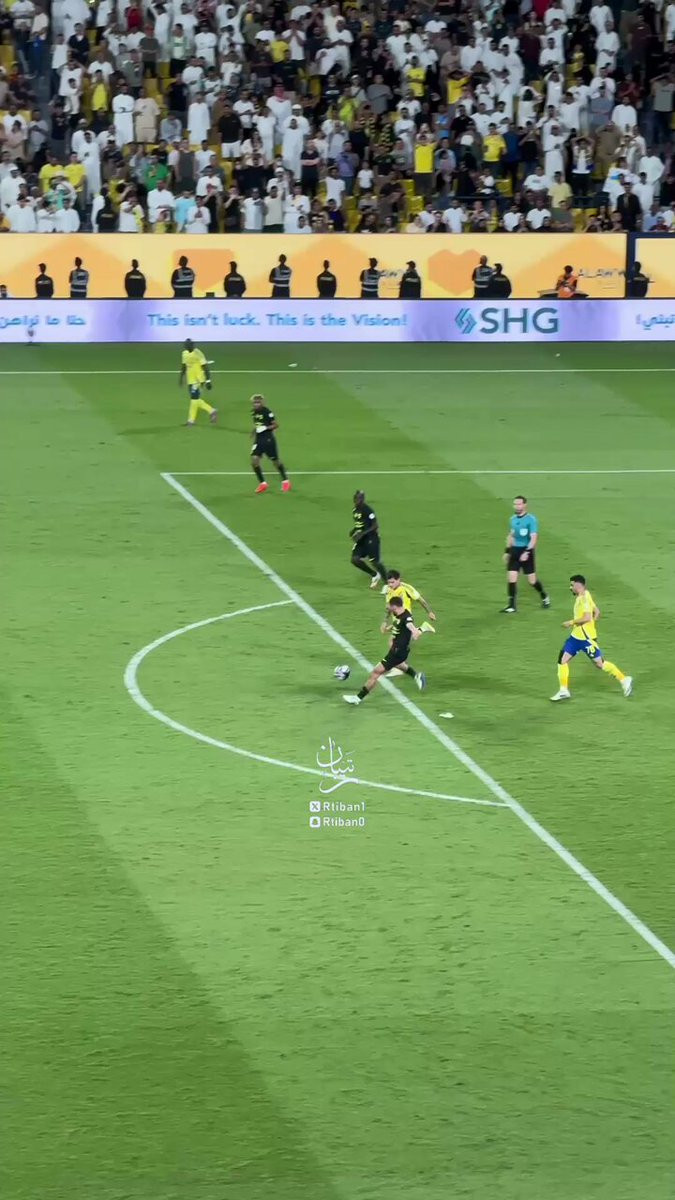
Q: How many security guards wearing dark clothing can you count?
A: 12